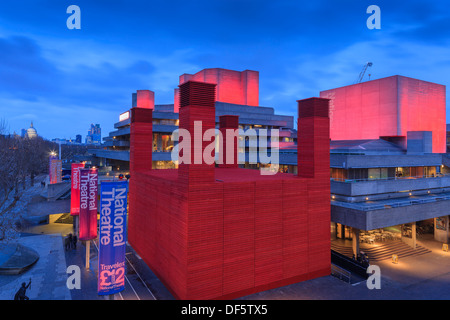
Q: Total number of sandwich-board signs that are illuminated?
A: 2